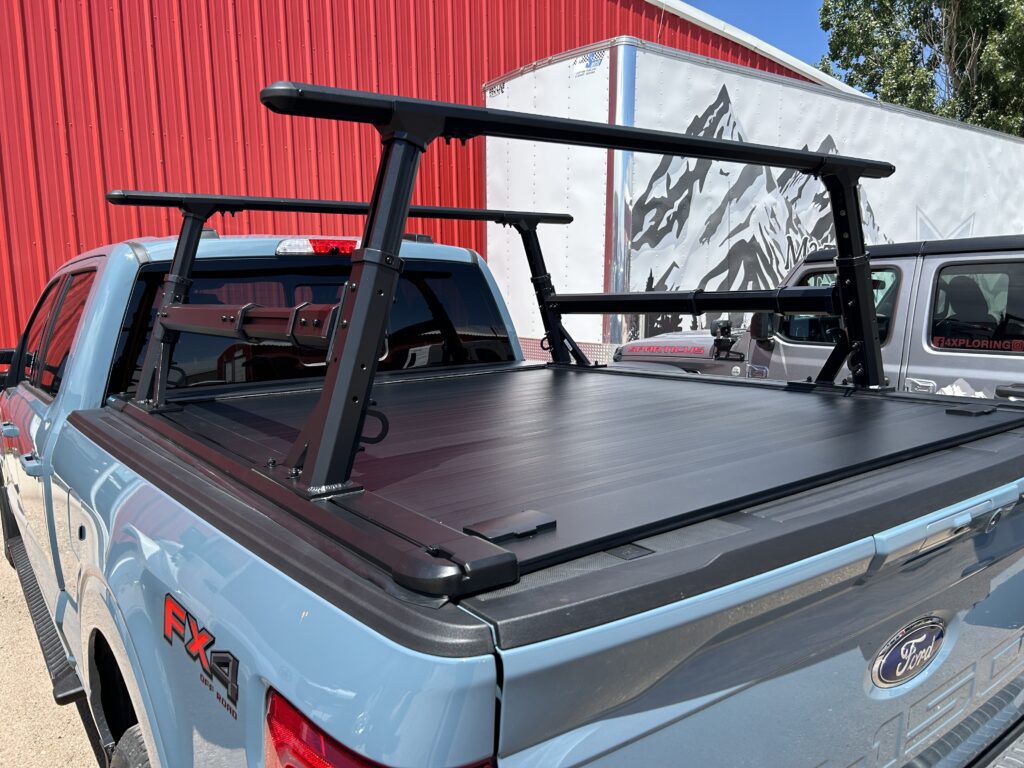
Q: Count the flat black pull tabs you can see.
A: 2